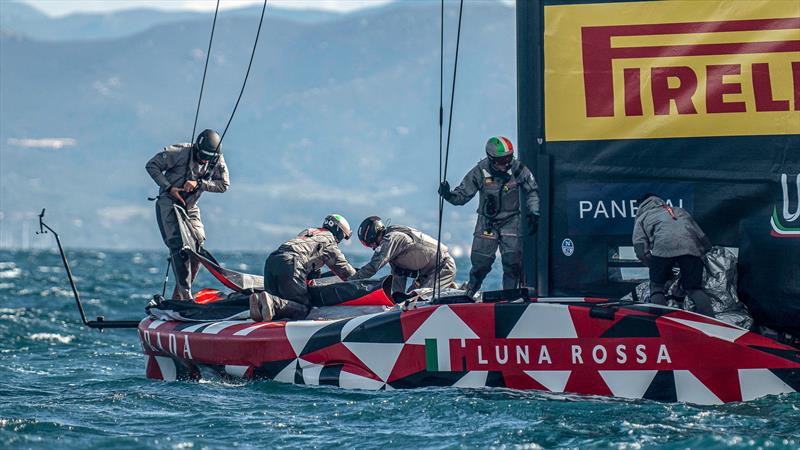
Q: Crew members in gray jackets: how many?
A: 5